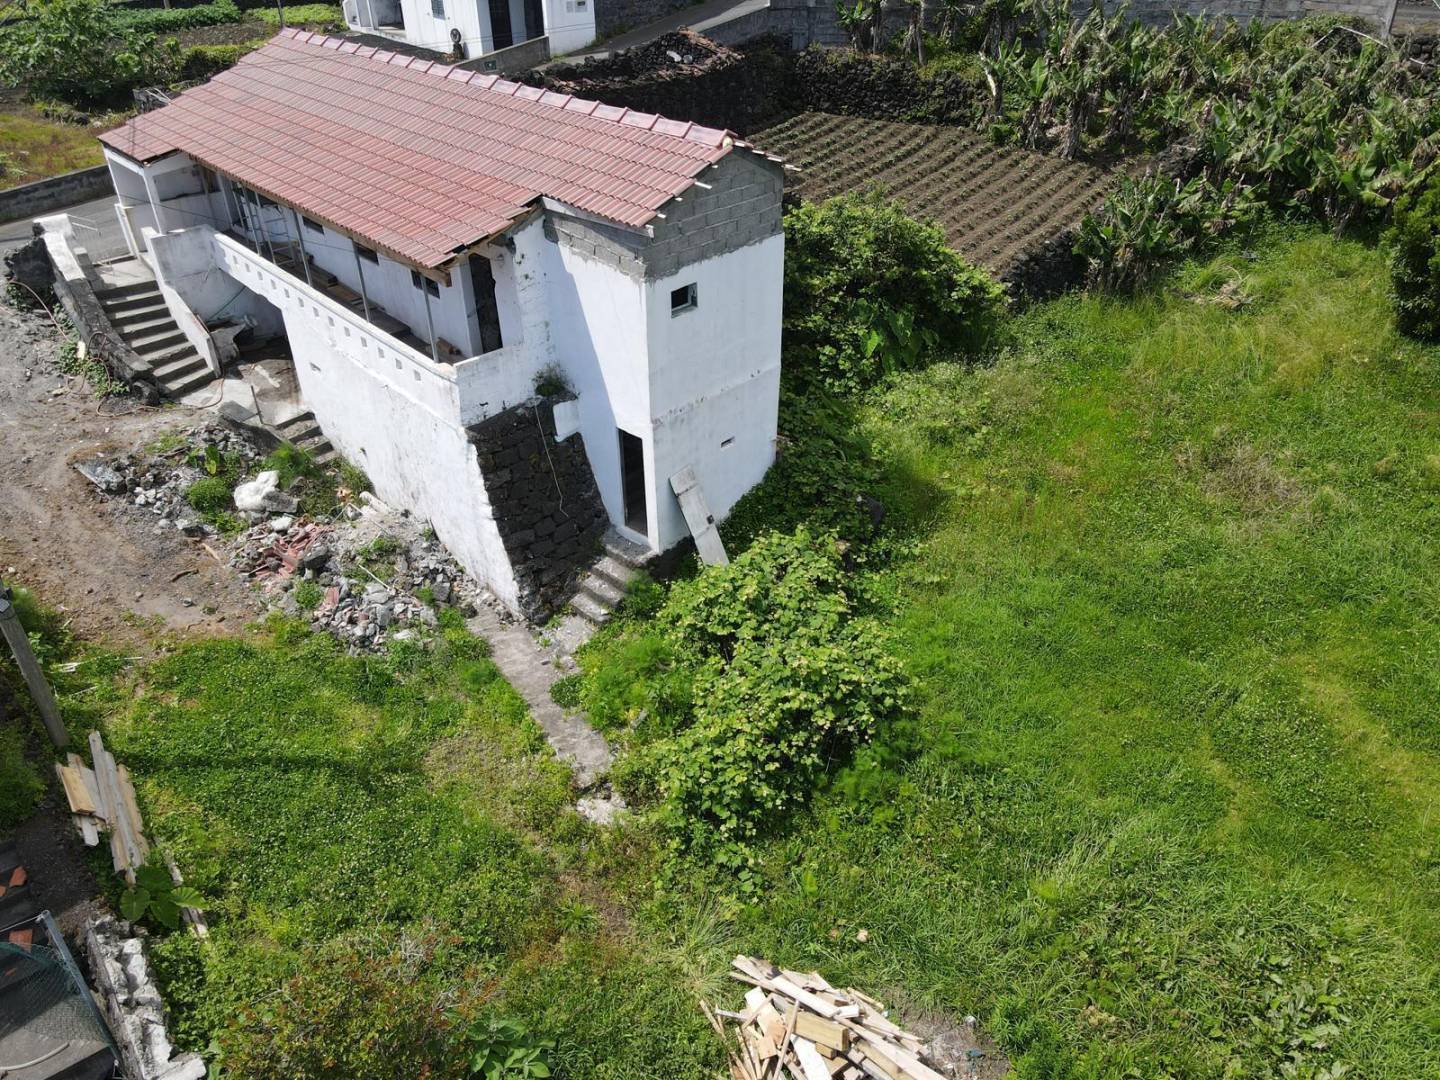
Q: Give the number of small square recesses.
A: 13